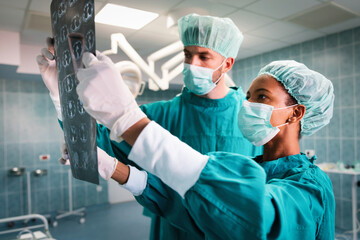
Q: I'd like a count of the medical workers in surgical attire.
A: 2